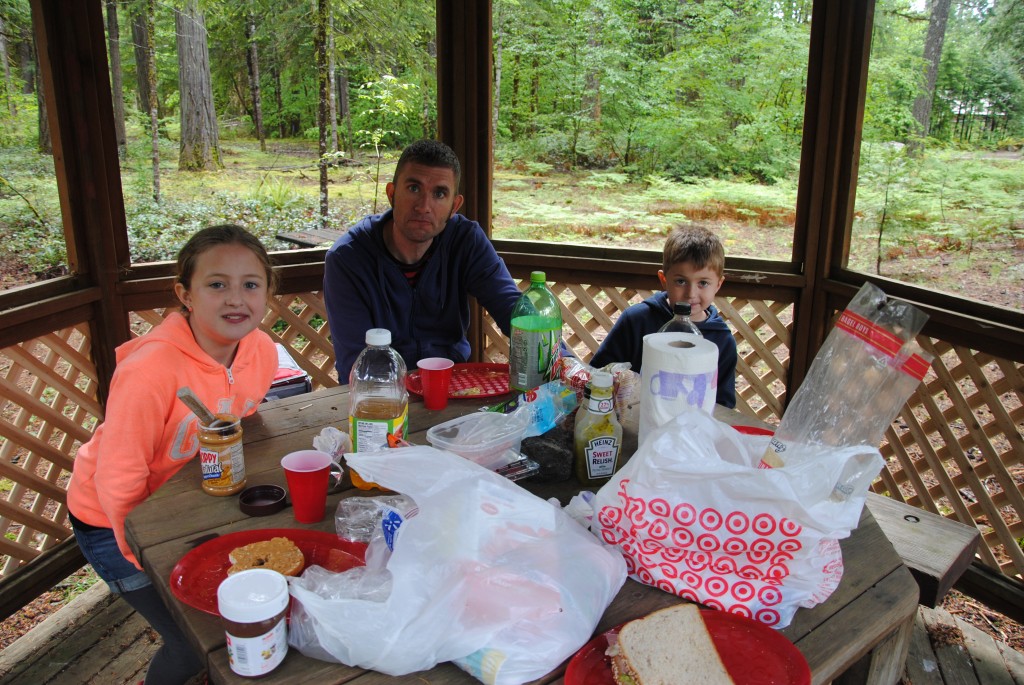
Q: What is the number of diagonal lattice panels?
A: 4